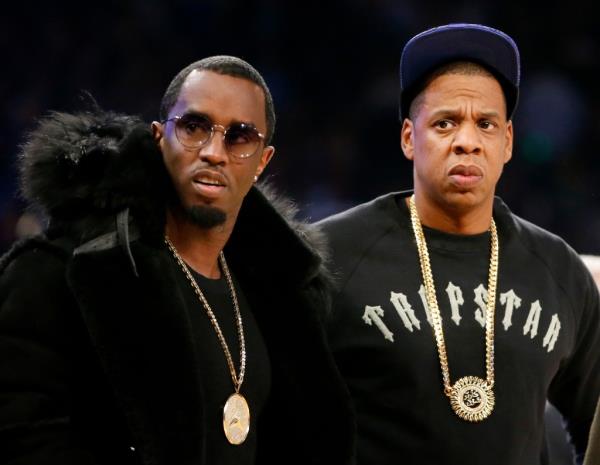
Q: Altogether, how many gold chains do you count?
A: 2